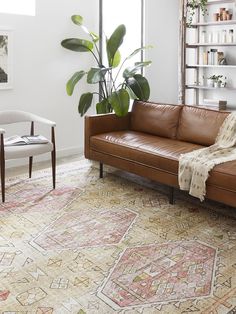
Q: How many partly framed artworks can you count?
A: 1